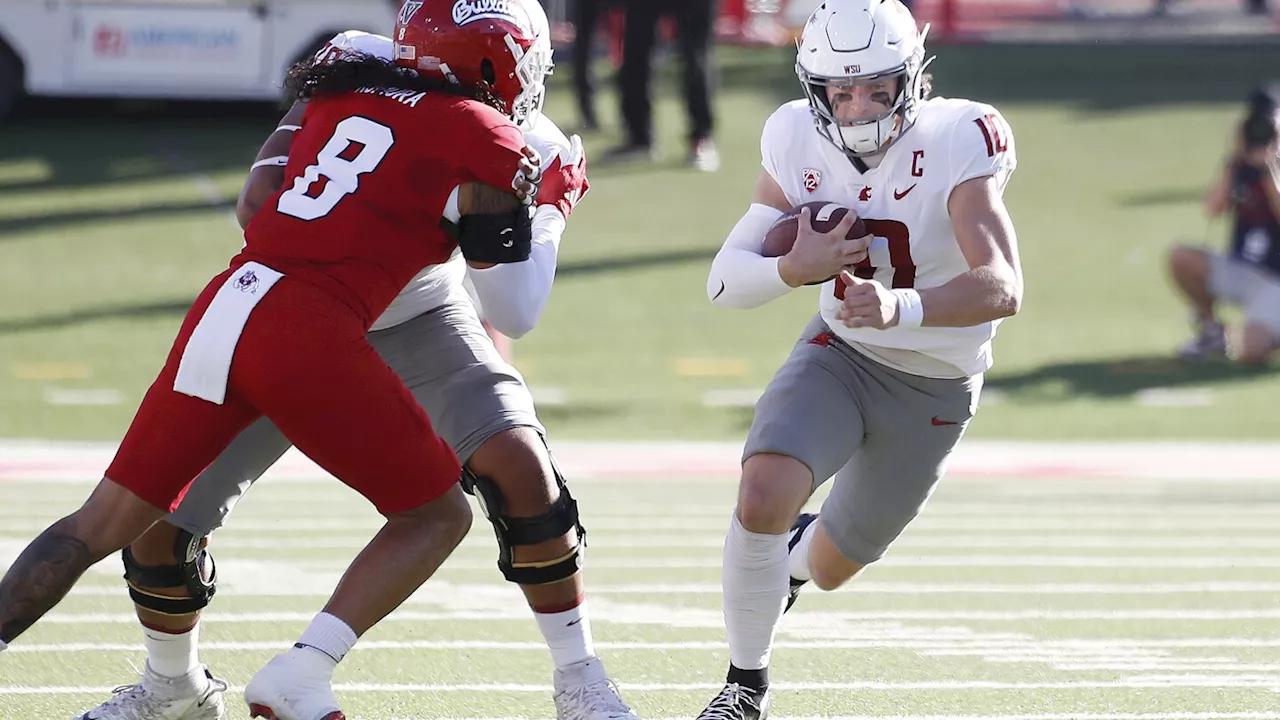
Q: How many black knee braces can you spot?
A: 2